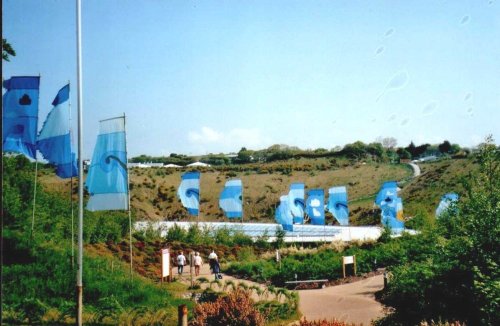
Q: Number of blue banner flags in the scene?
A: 12